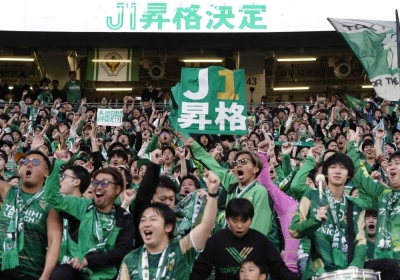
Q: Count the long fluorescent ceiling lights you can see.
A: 8